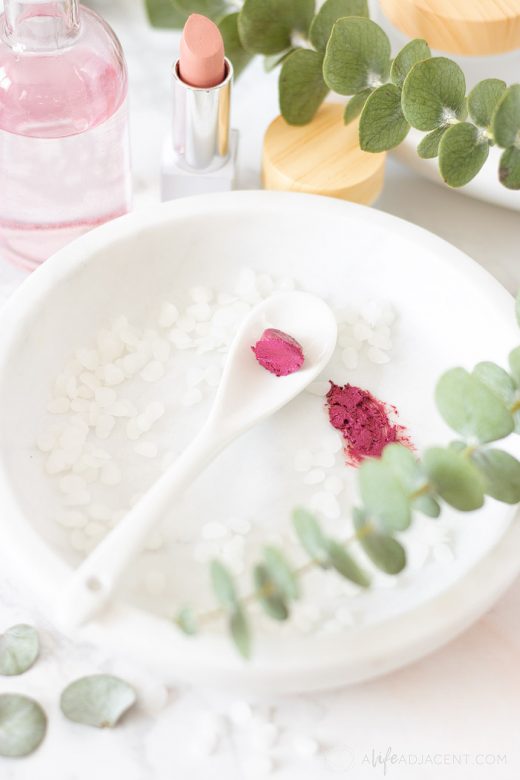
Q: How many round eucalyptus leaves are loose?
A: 3